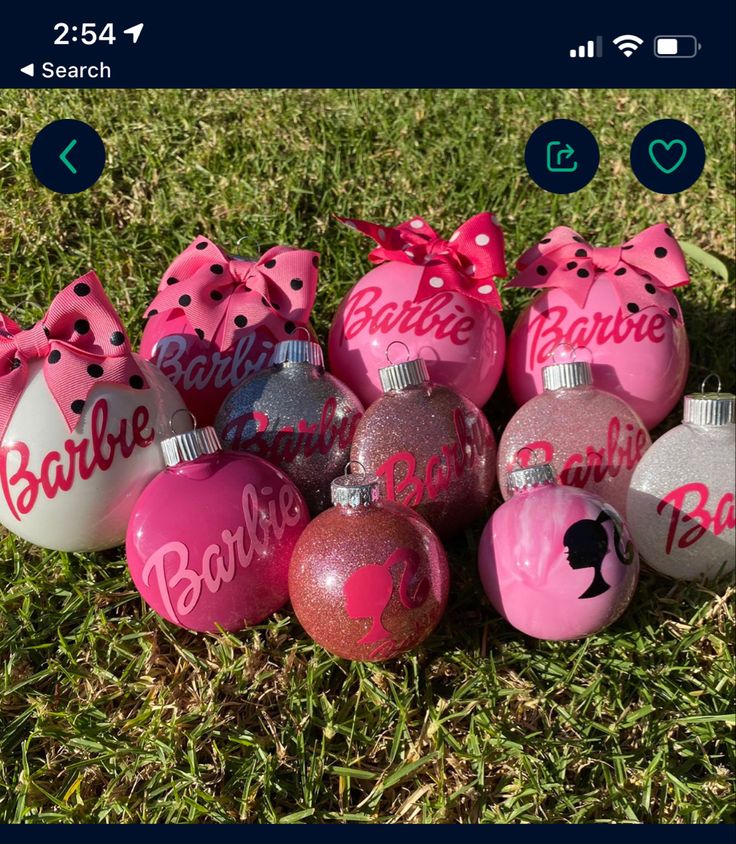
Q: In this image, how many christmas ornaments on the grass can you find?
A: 11